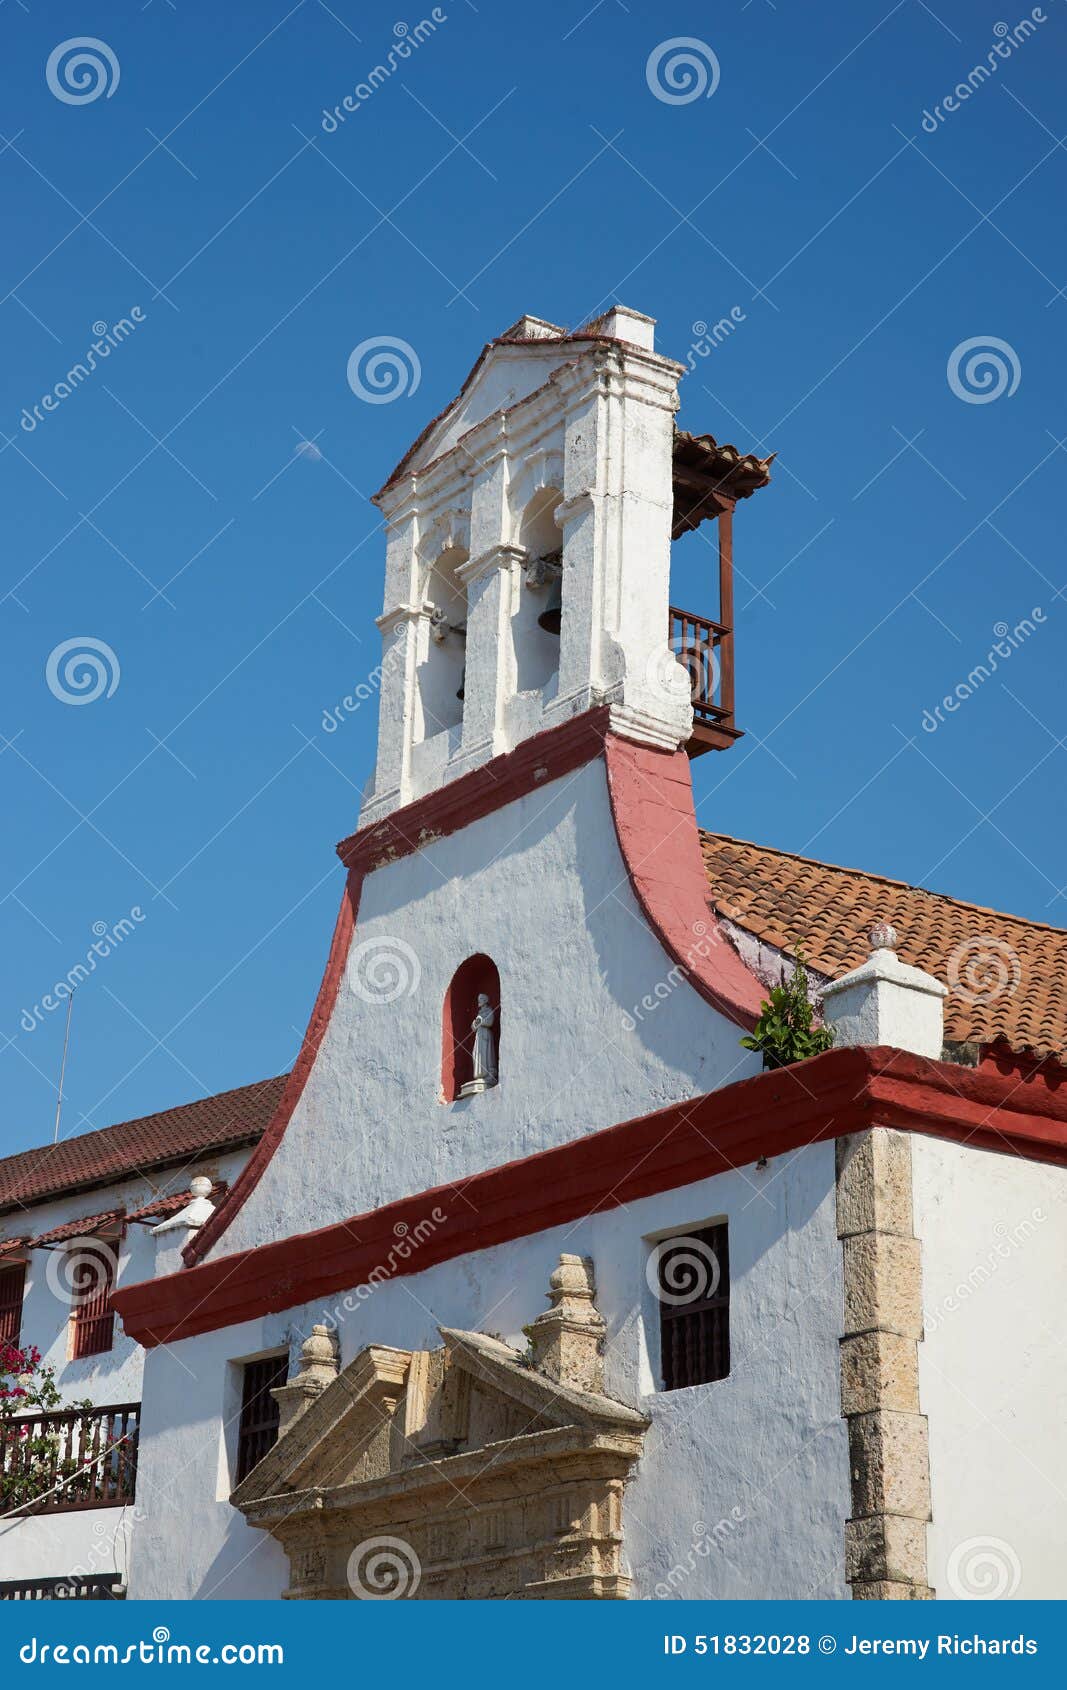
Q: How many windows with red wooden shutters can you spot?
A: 2